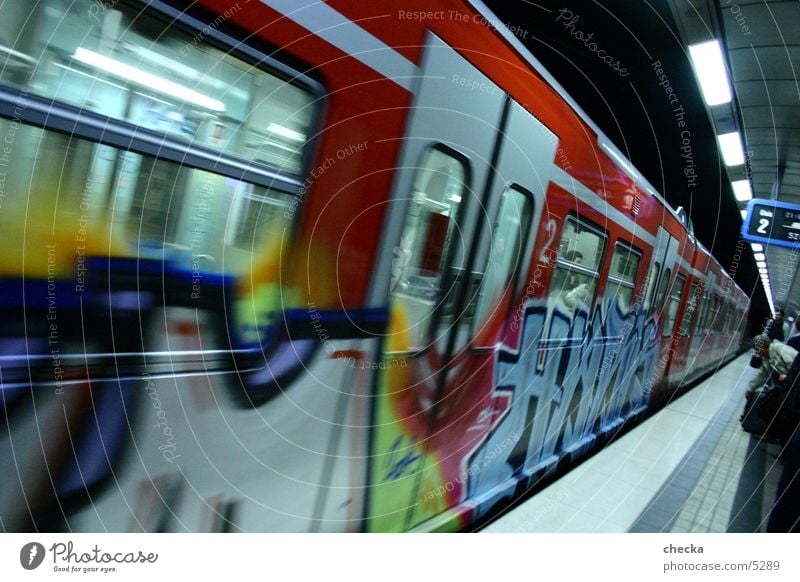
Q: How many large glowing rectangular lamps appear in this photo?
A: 3